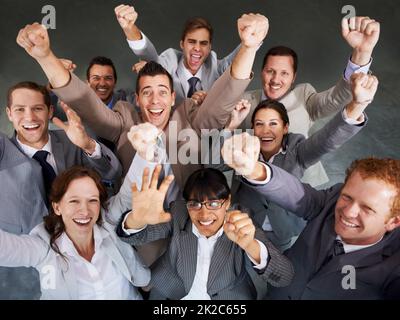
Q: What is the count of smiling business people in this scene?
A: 9